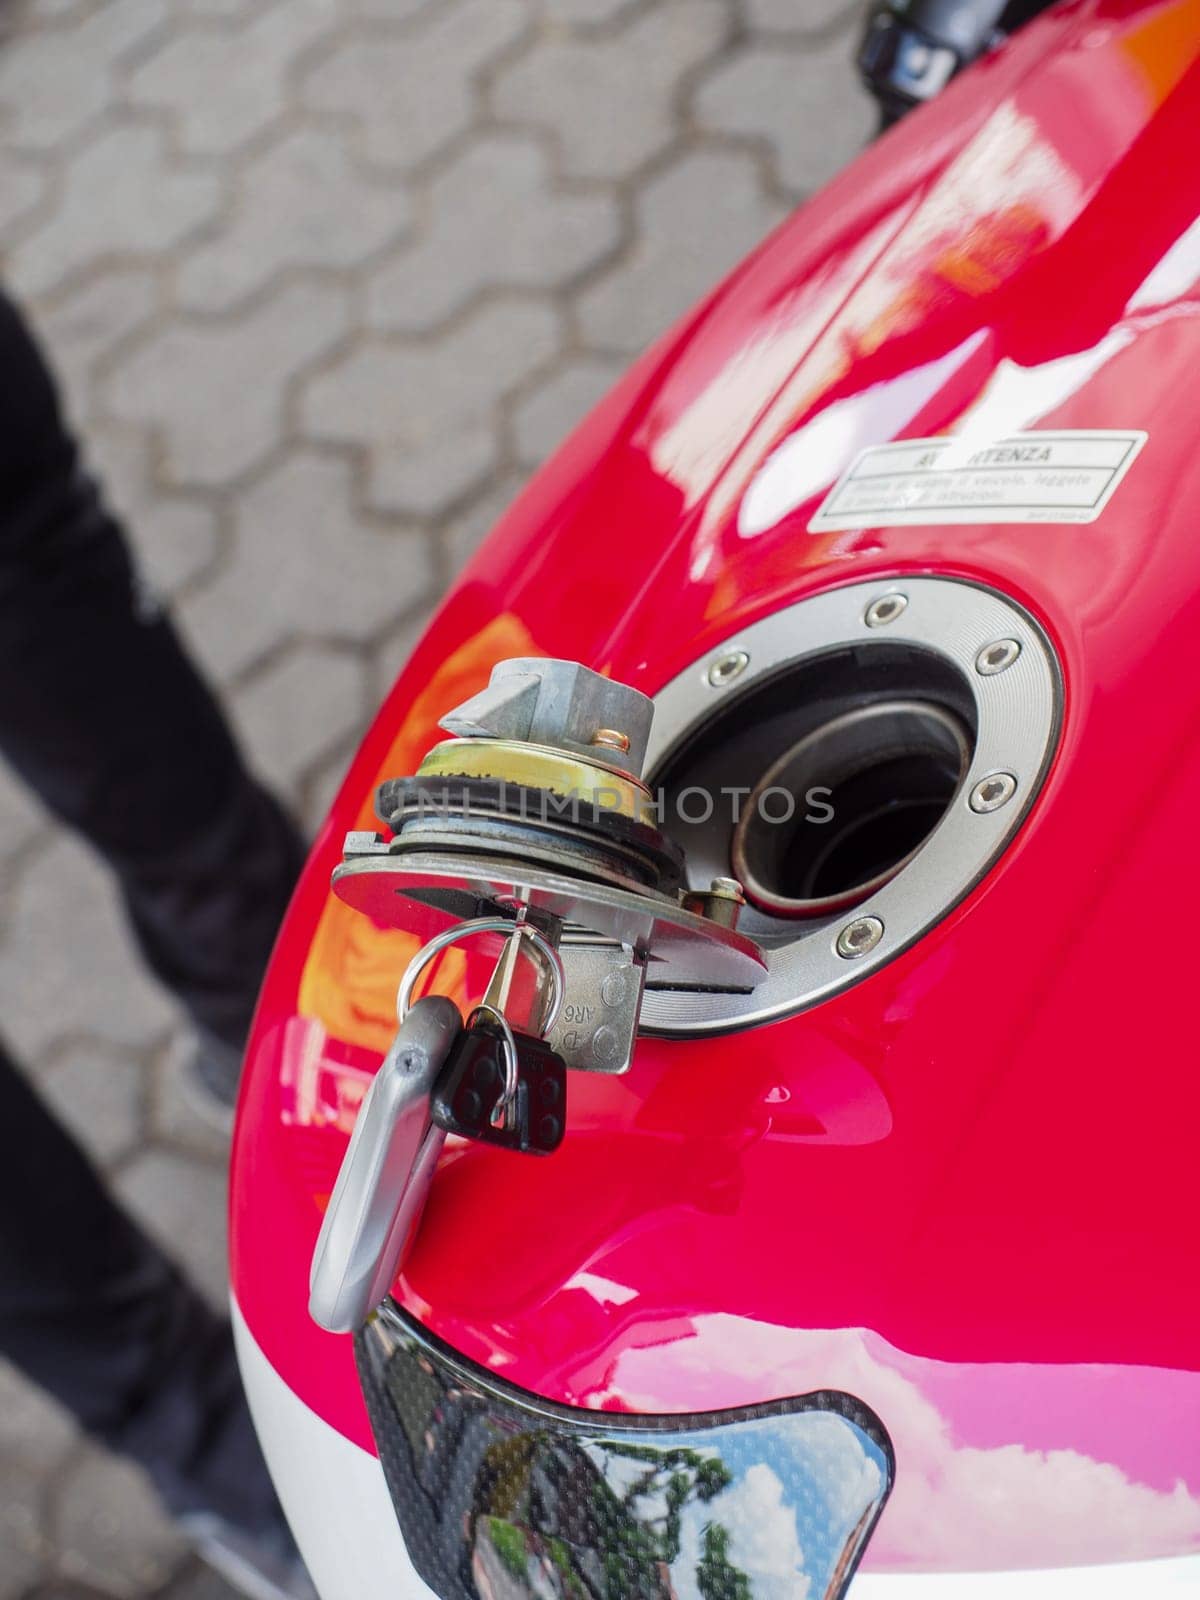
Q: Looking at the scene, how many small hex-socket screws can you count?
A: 5